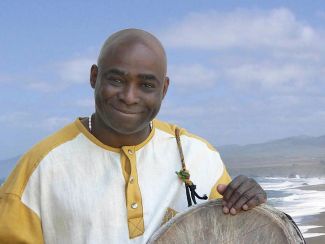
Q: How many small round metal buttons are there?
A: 3